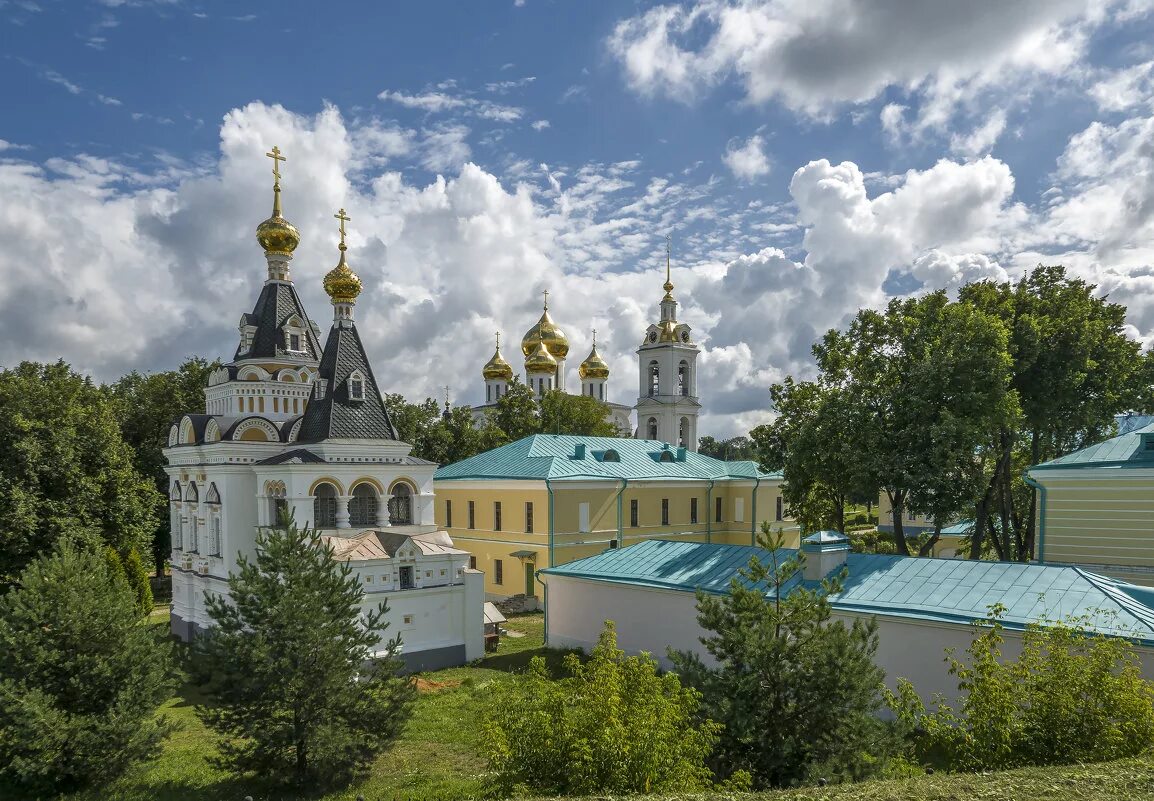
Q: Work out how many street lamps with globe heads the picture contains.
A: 0